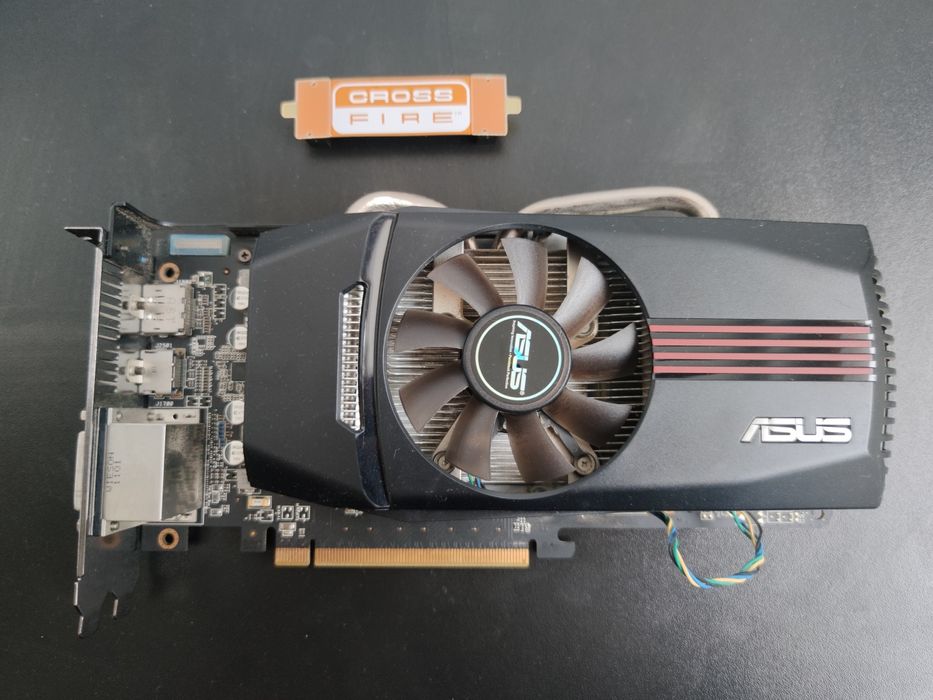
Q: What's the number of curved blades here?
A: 9